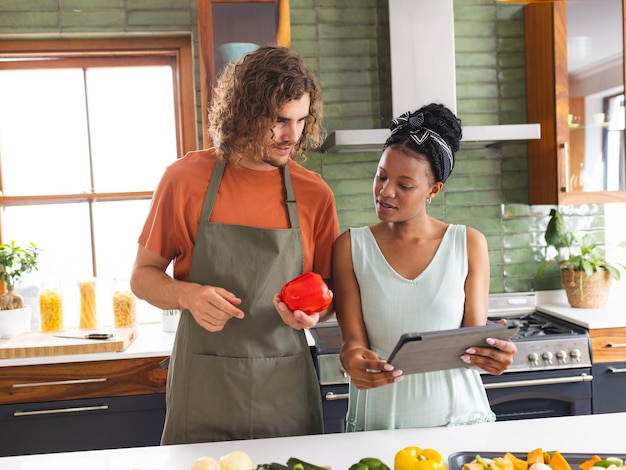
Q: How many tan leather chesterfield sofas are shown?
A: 0